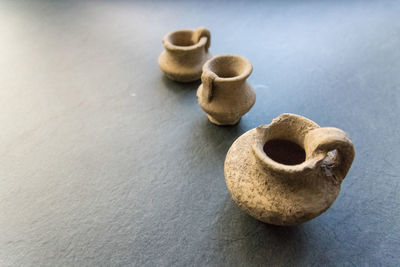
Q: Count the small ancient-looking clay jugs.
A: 3